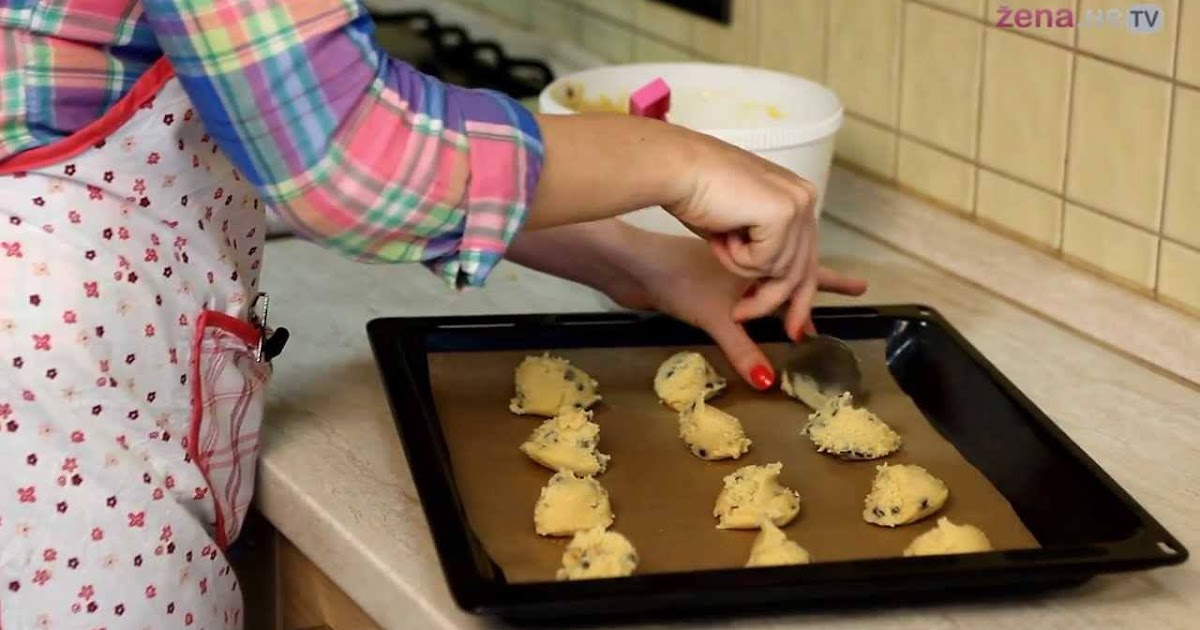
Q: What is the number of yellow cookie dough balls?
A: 11